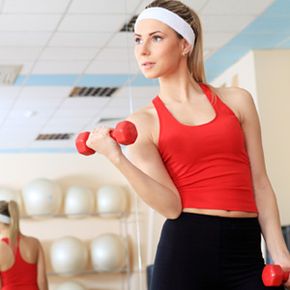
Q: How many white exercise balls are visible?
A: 7